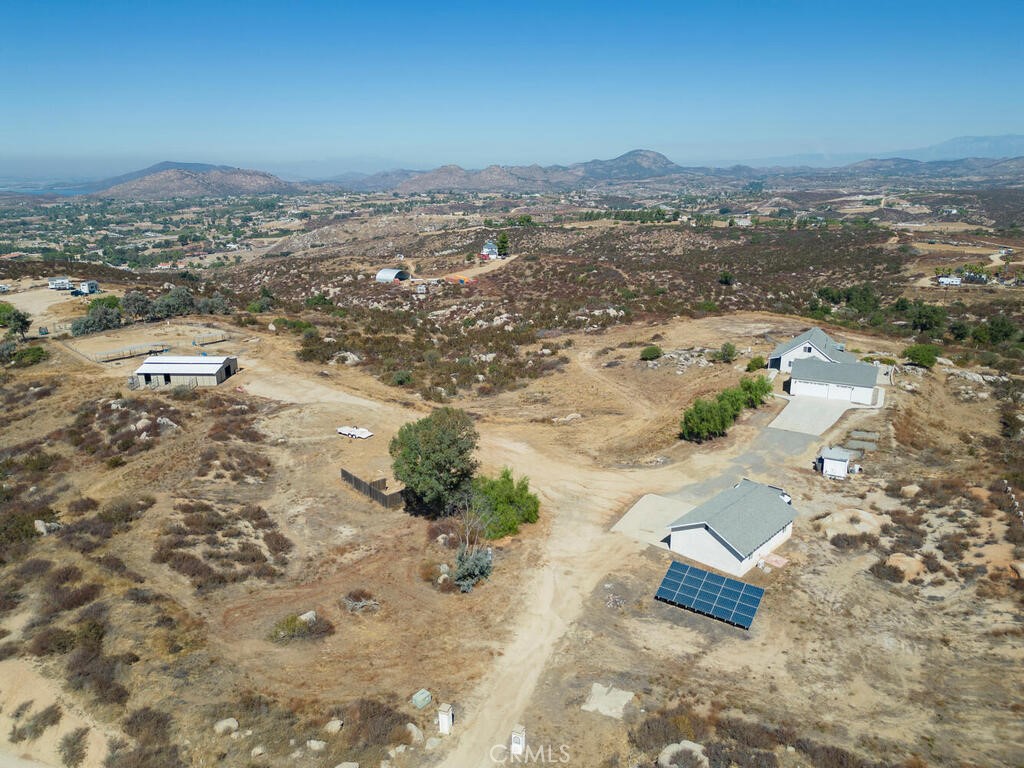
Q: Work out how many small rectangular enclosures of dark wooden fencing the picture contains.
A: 1